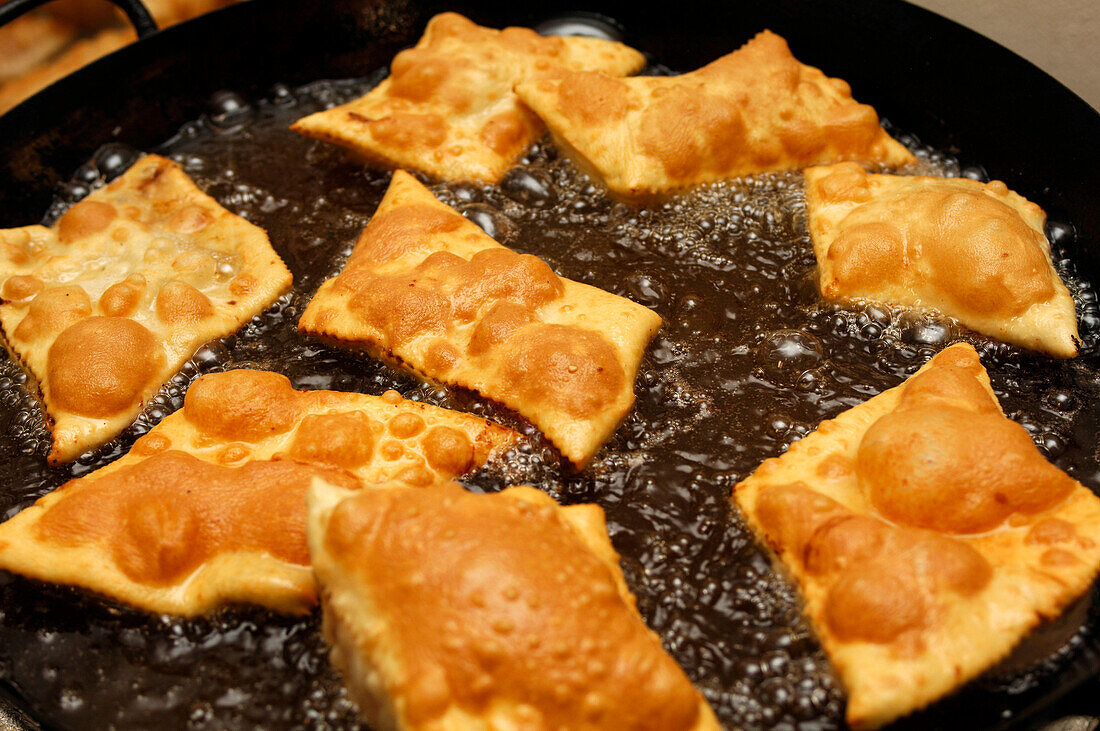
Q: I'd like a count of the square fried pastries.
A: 8